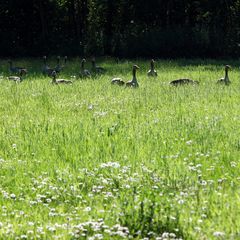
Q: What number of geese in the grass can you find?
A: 13